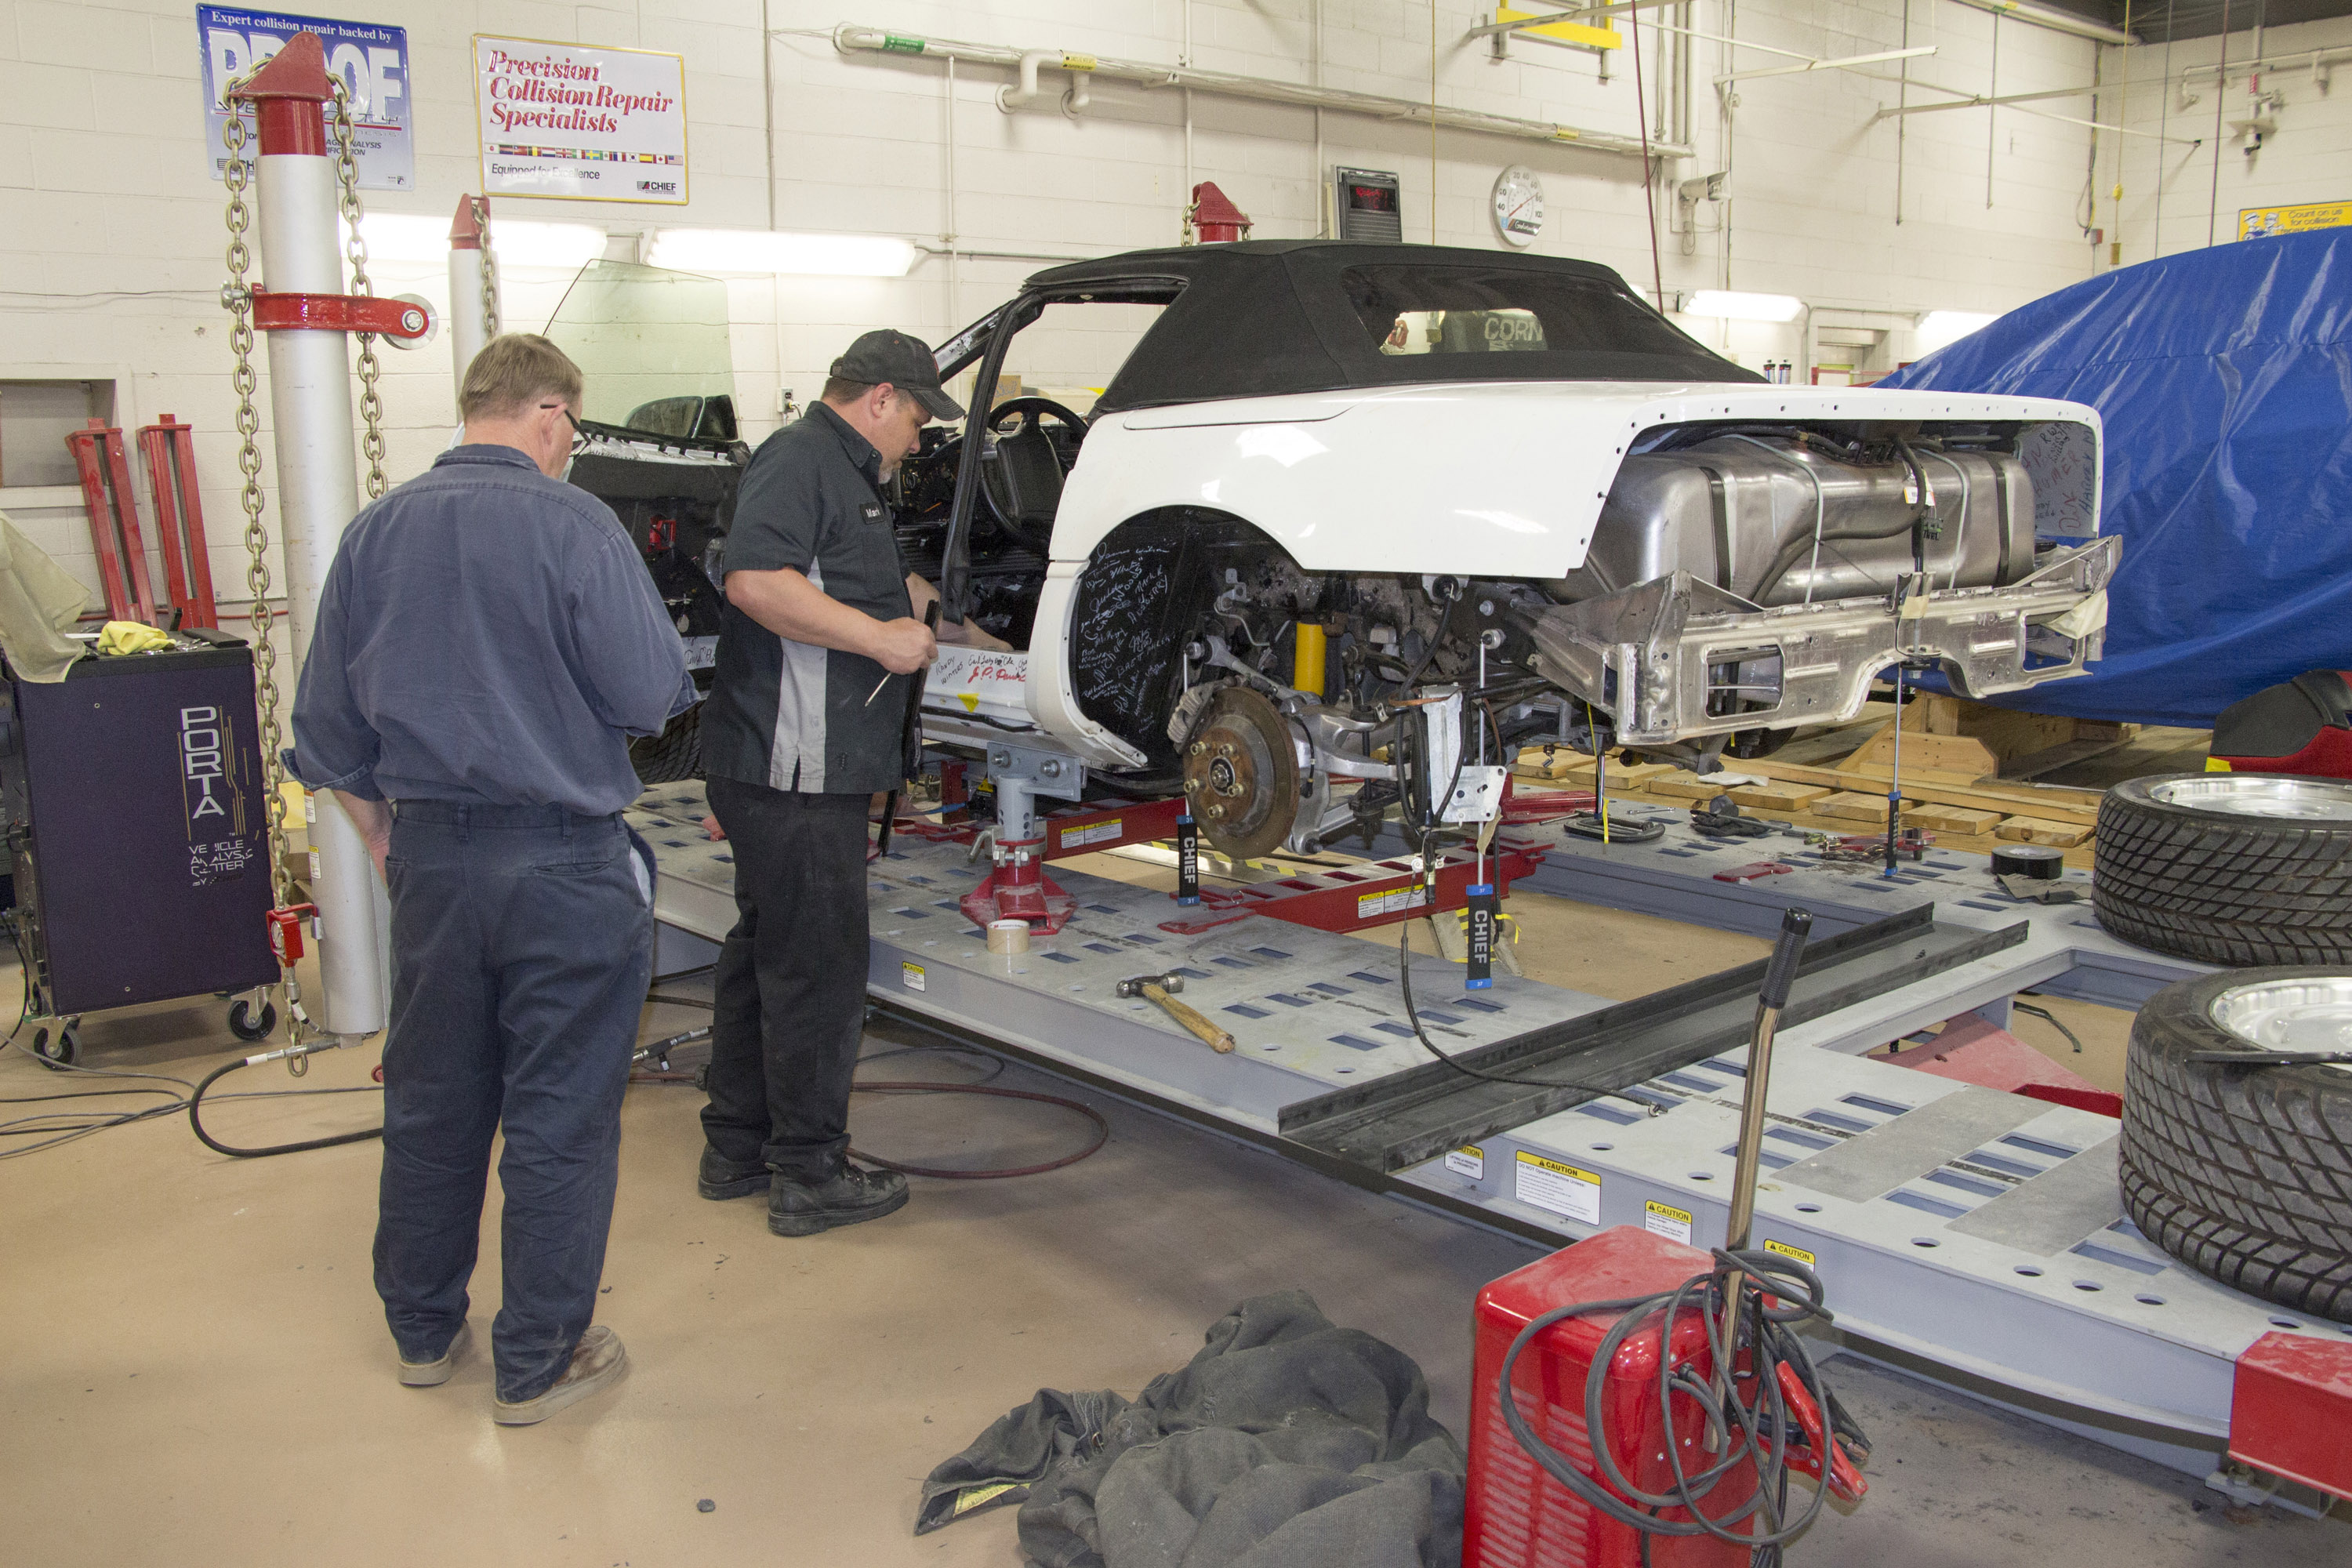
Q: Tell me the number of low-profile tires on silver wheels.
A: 2